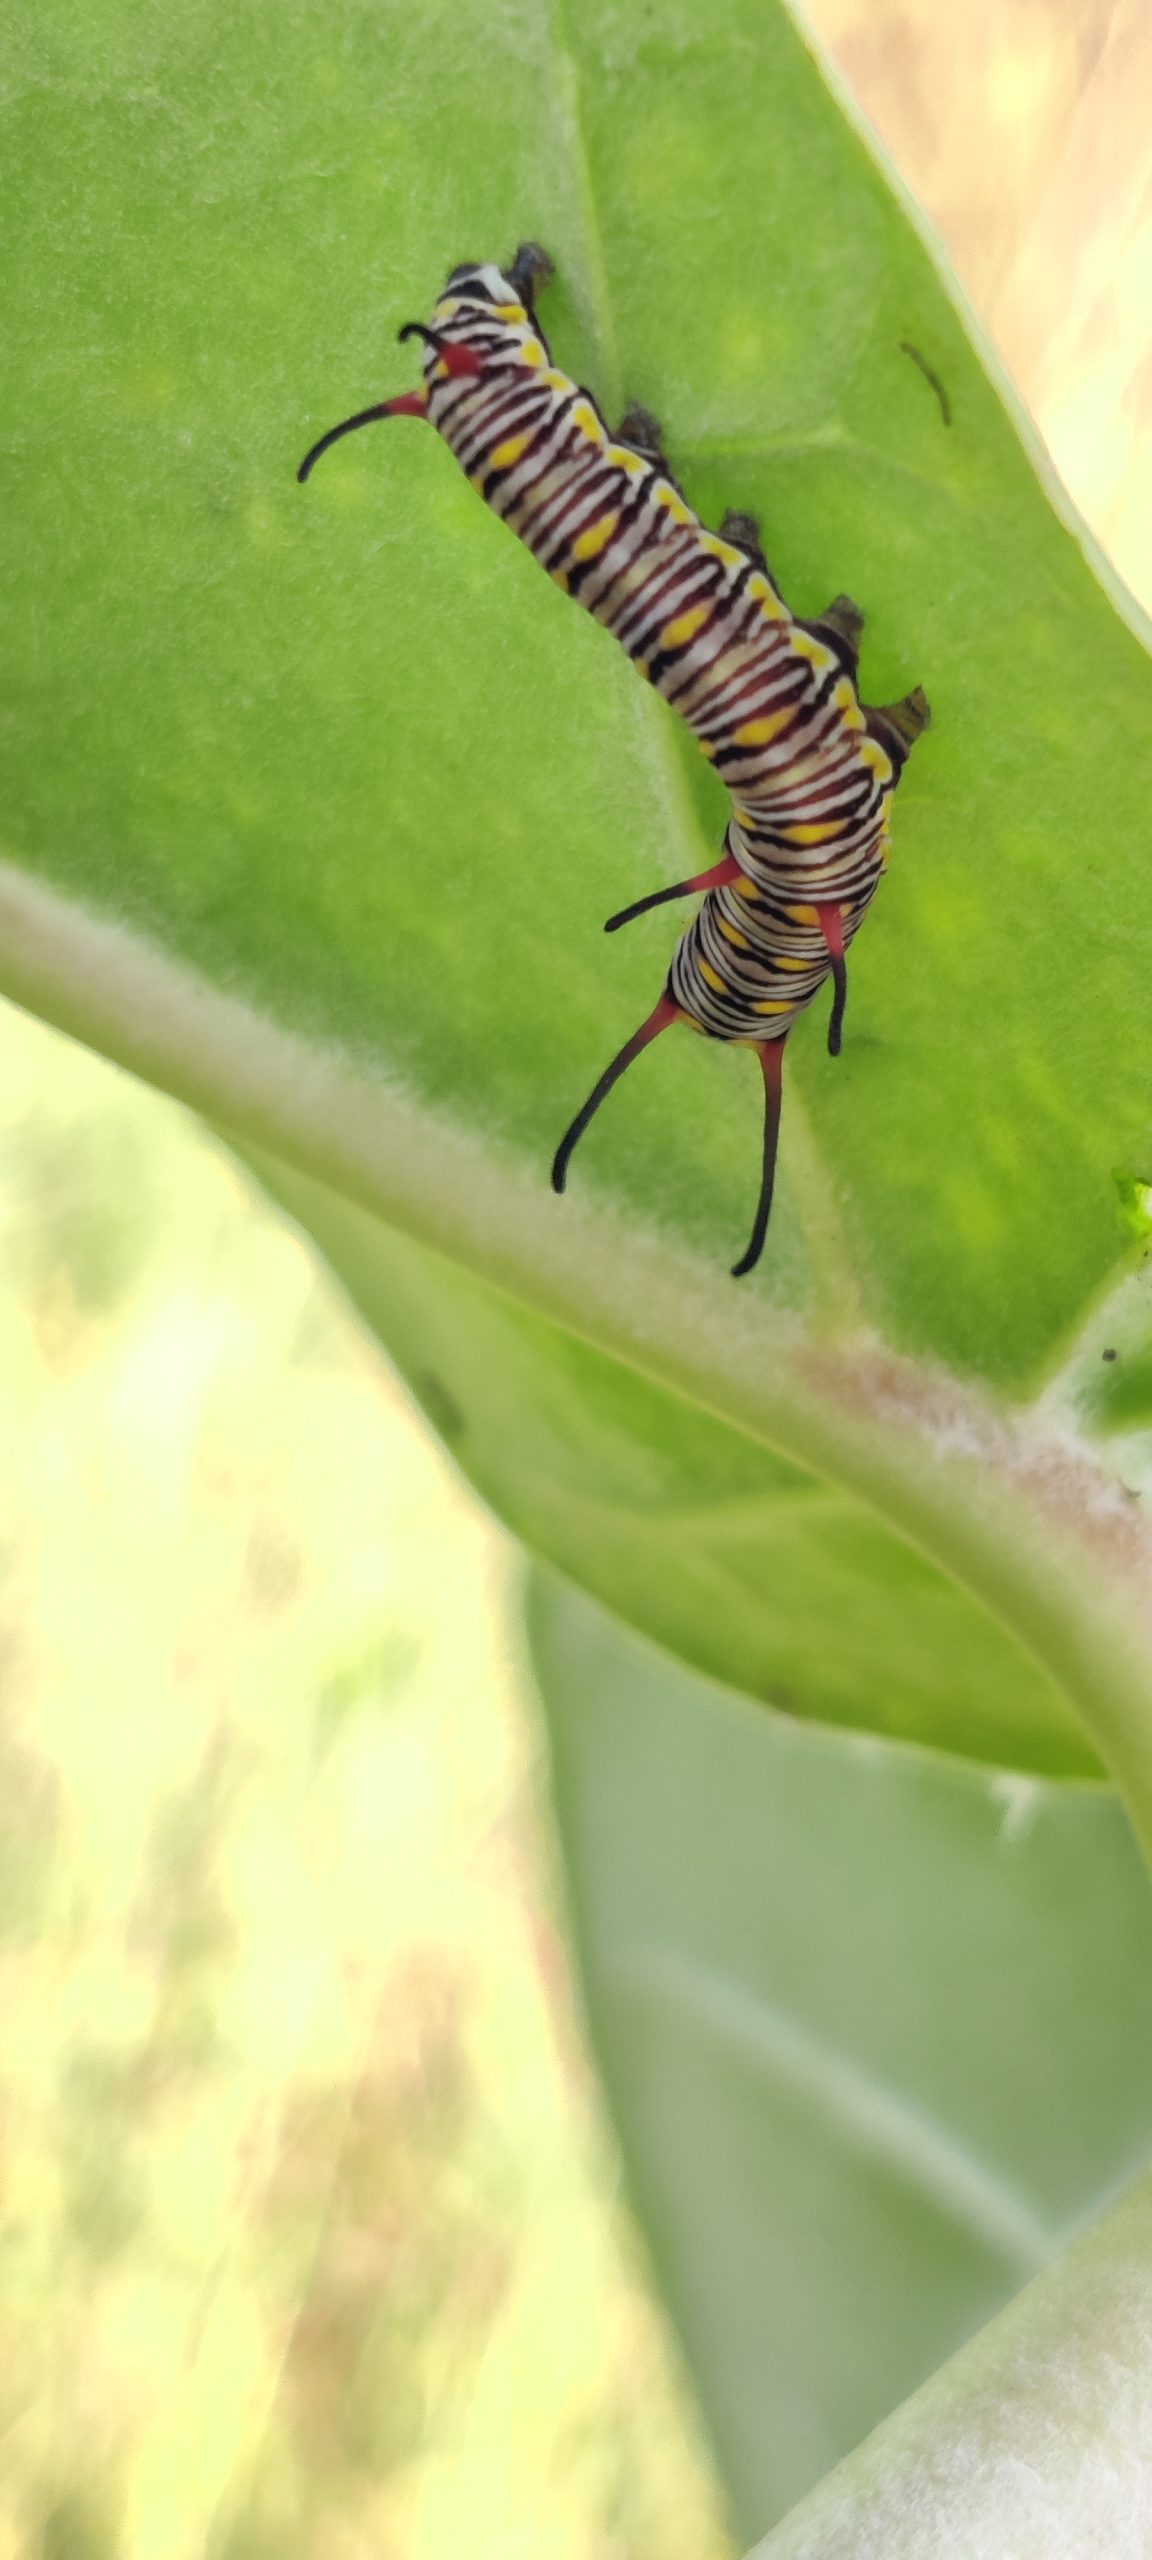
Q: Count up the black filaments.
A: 6